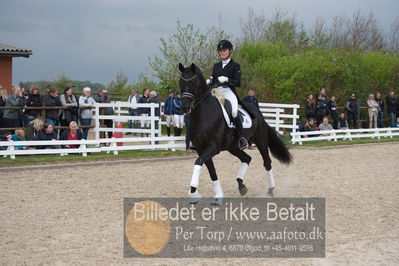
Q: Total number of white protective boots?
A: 4